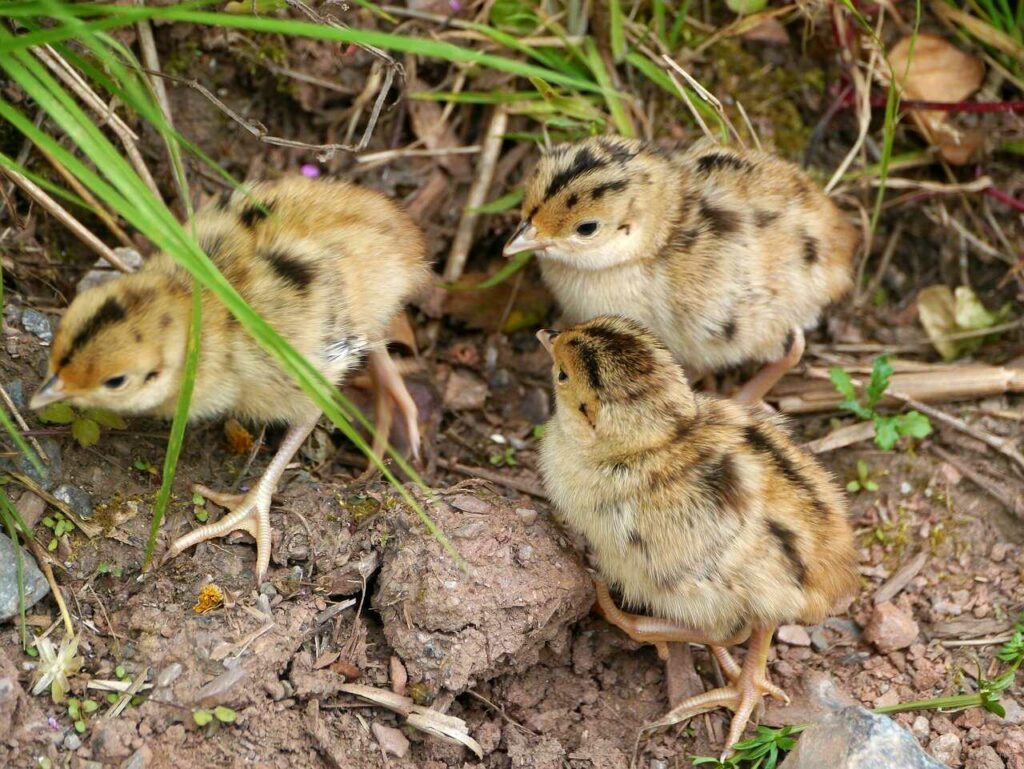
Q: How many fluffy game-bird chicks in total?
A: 3